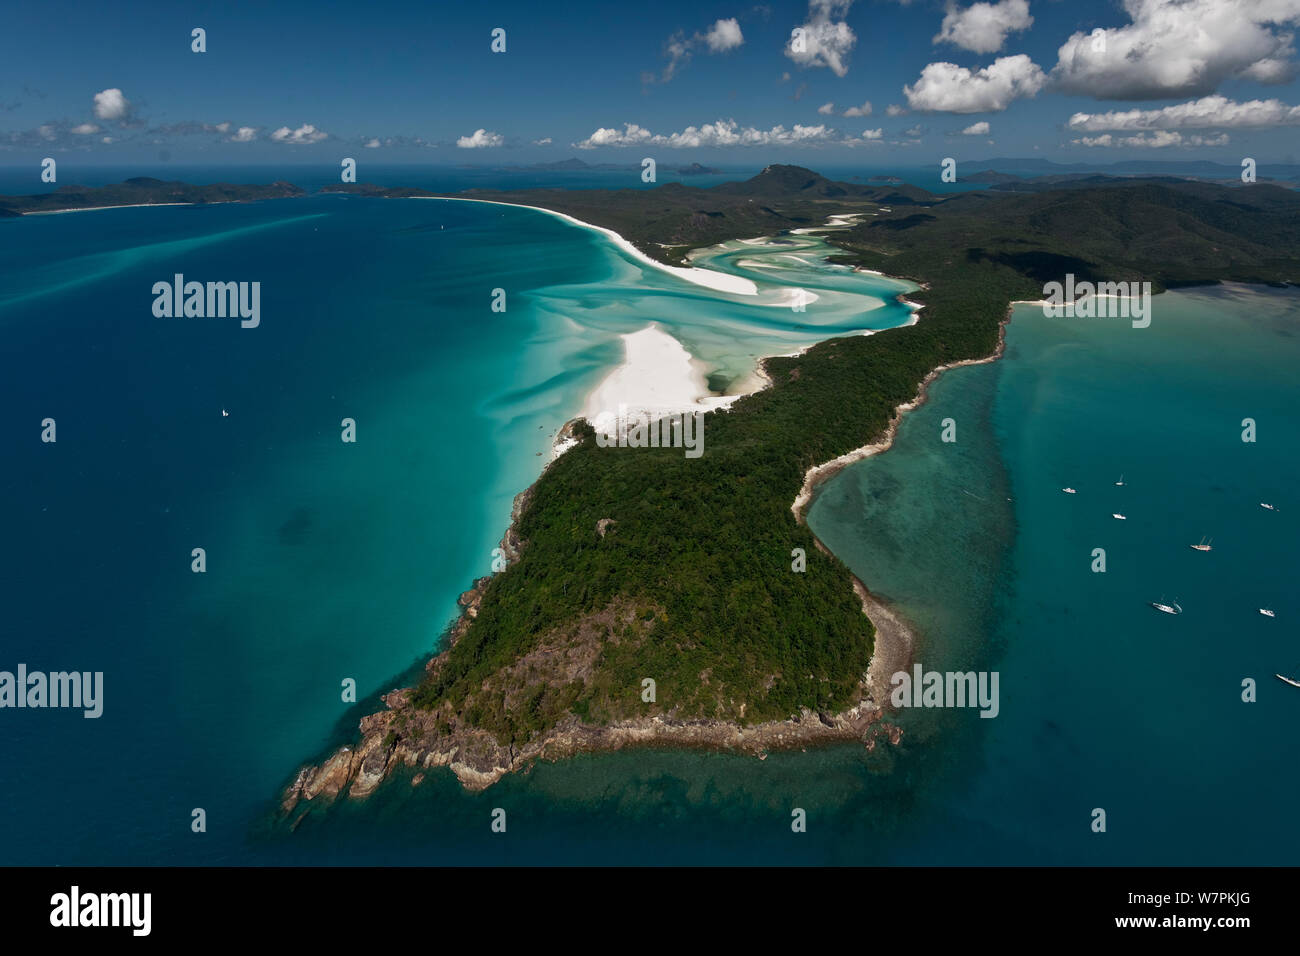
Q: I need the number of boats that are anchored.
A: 8